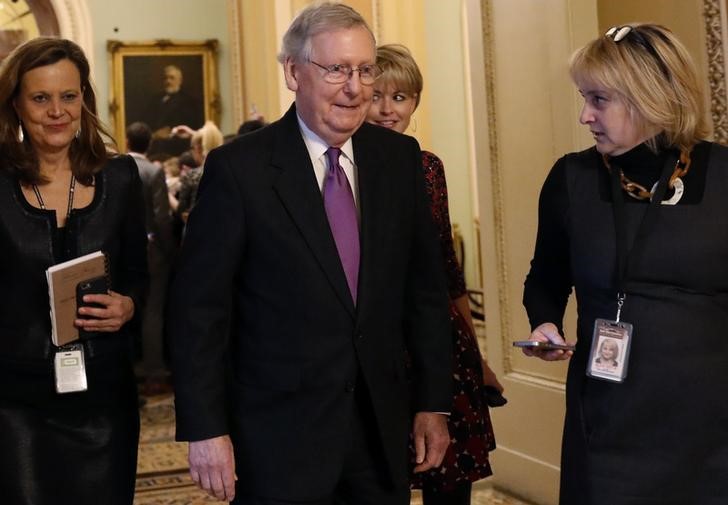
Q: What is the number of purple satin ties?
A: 1